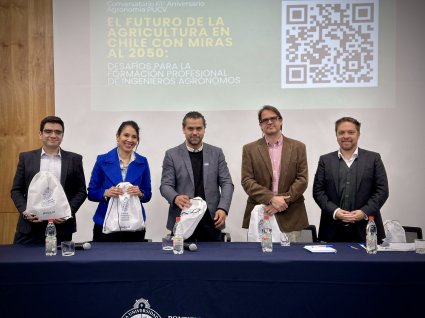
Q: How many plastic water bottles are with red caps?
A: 4